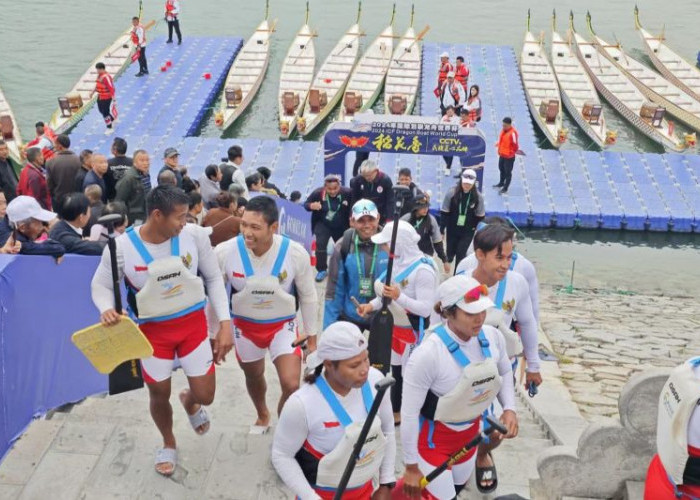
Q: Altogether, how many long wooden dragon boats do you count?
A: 12